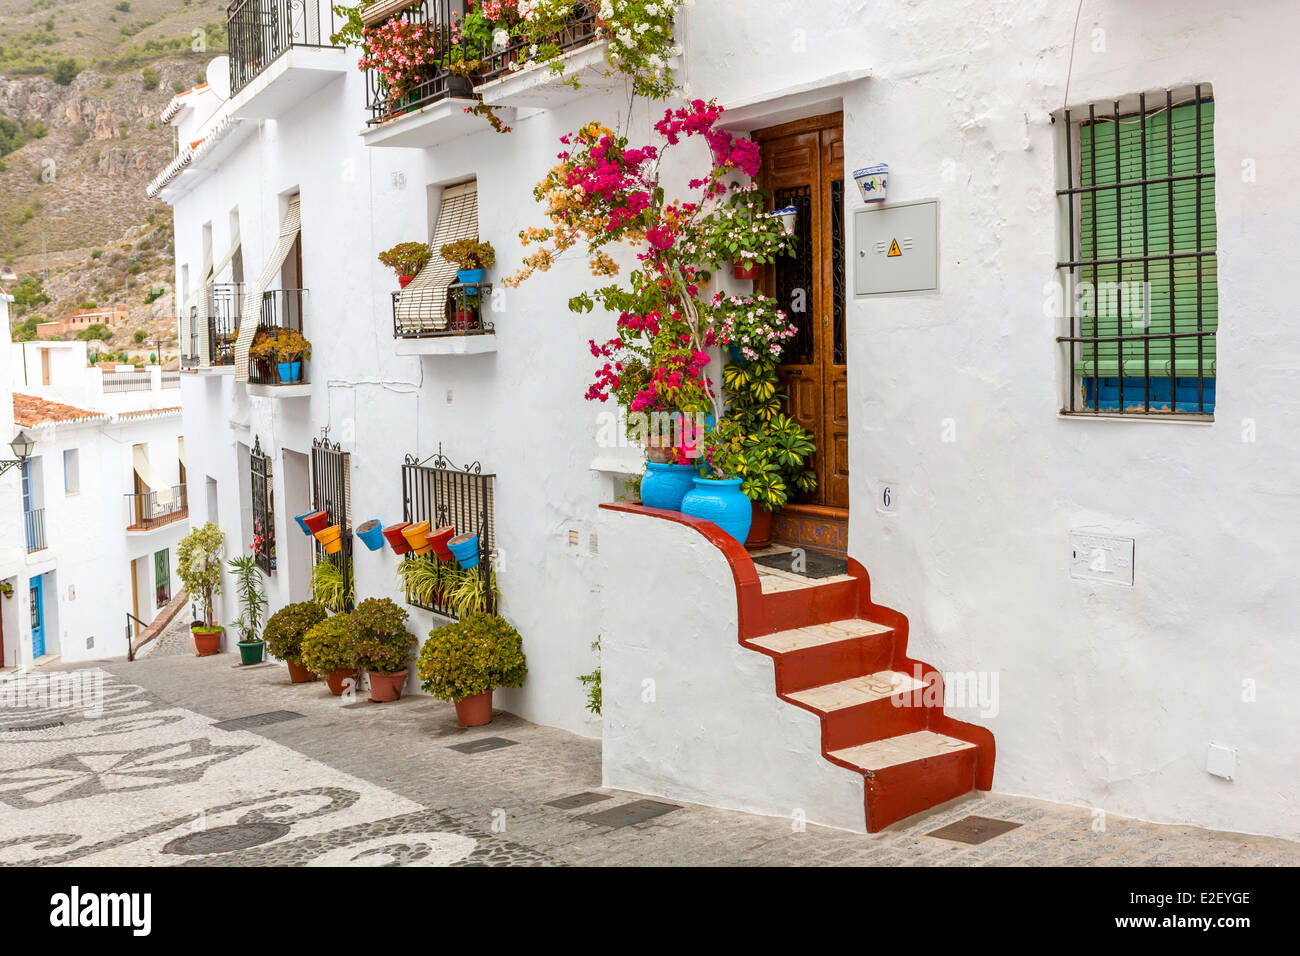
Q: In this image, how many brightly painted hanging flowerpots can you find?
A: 8